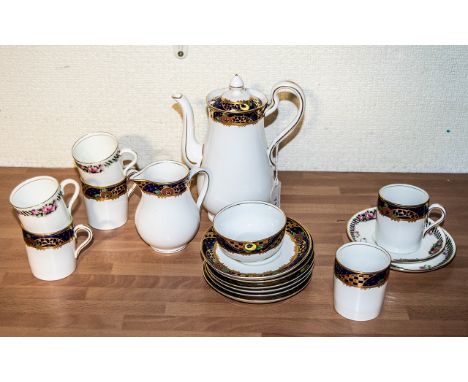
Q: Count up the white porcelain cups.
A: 6